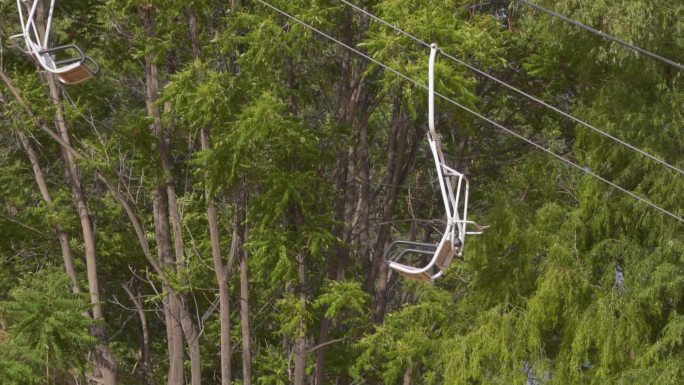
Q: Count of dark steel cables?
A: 3